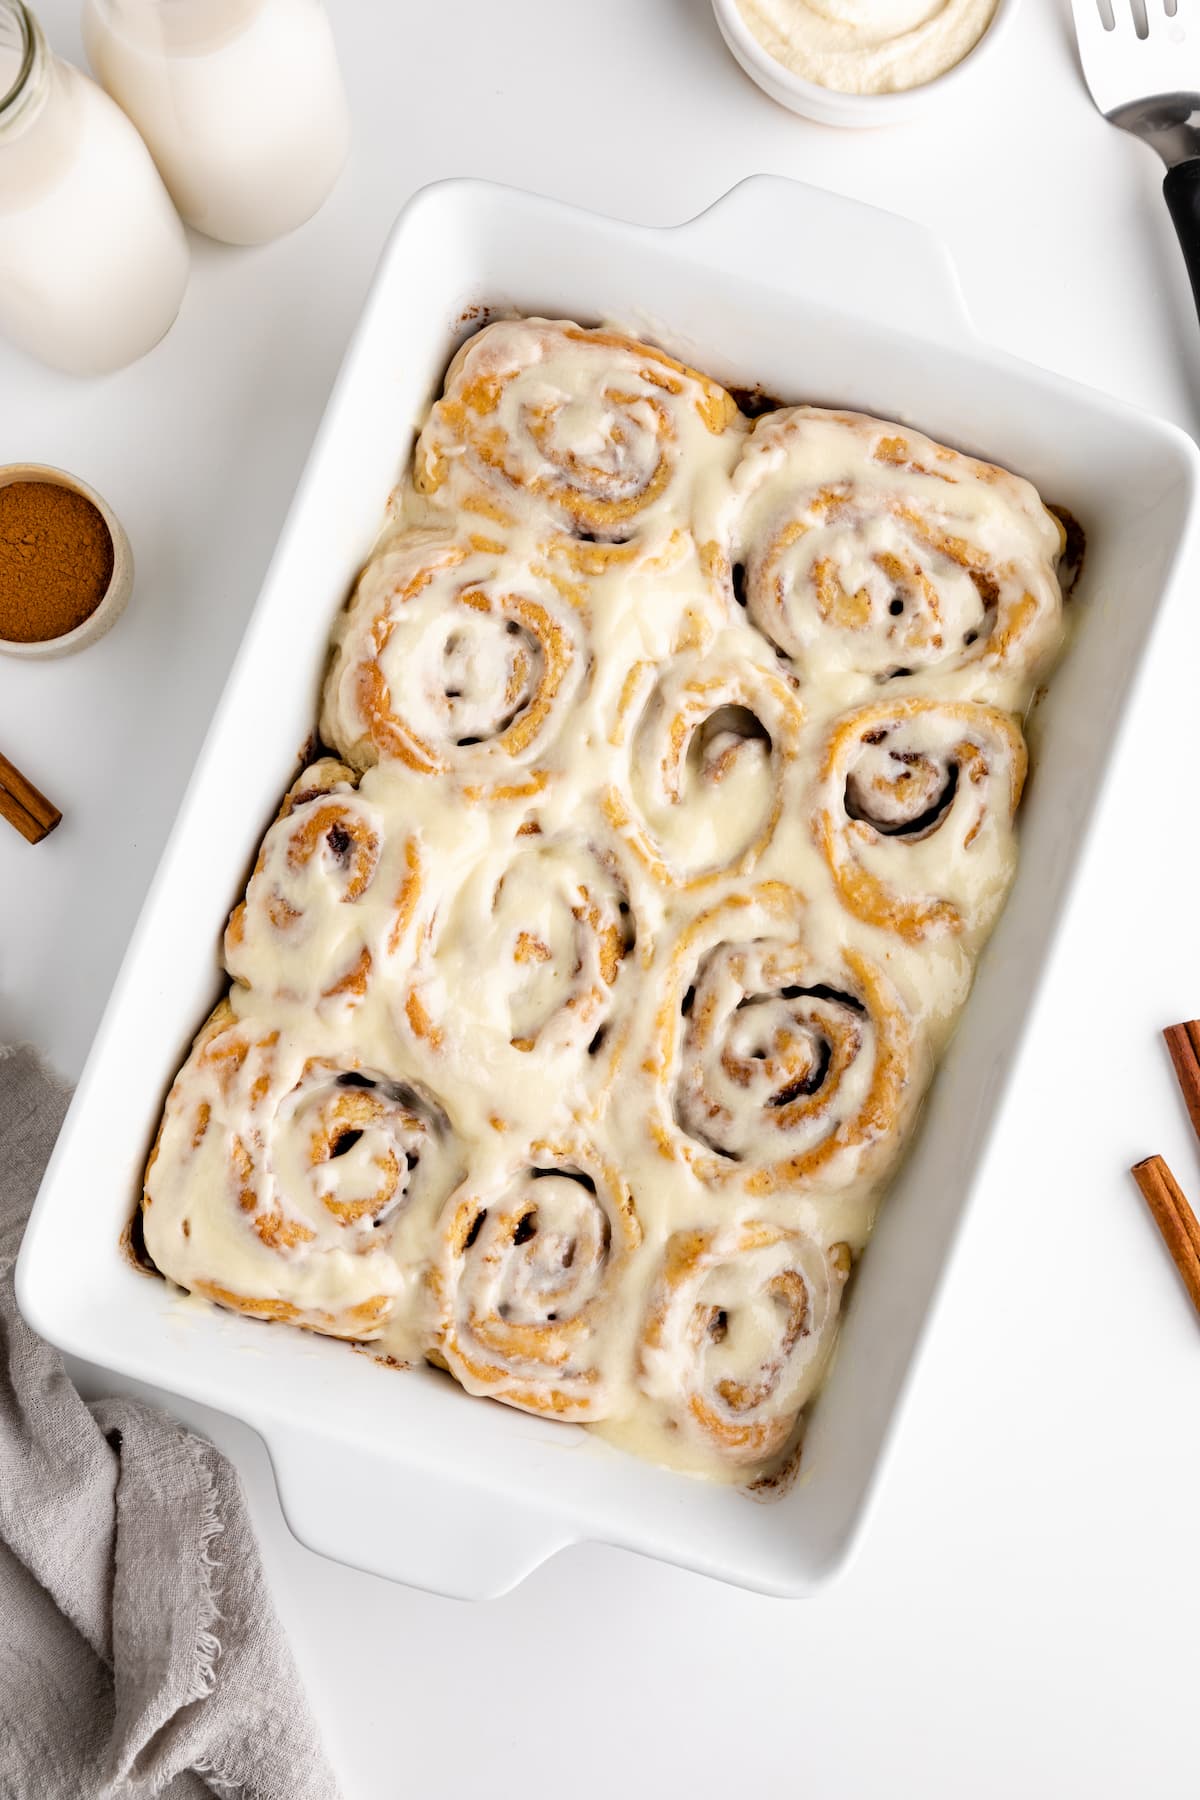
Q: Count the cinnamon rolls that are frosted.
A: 11